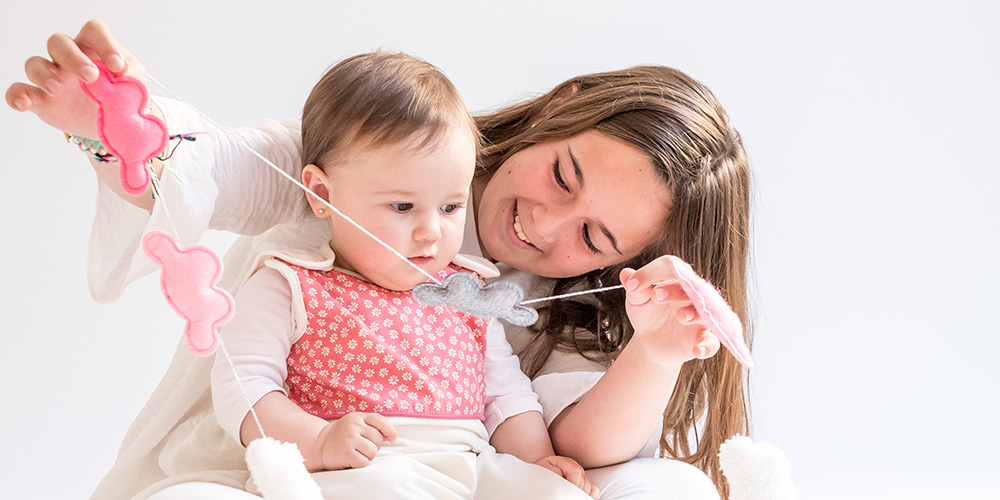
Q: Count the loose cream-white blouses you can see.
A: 1